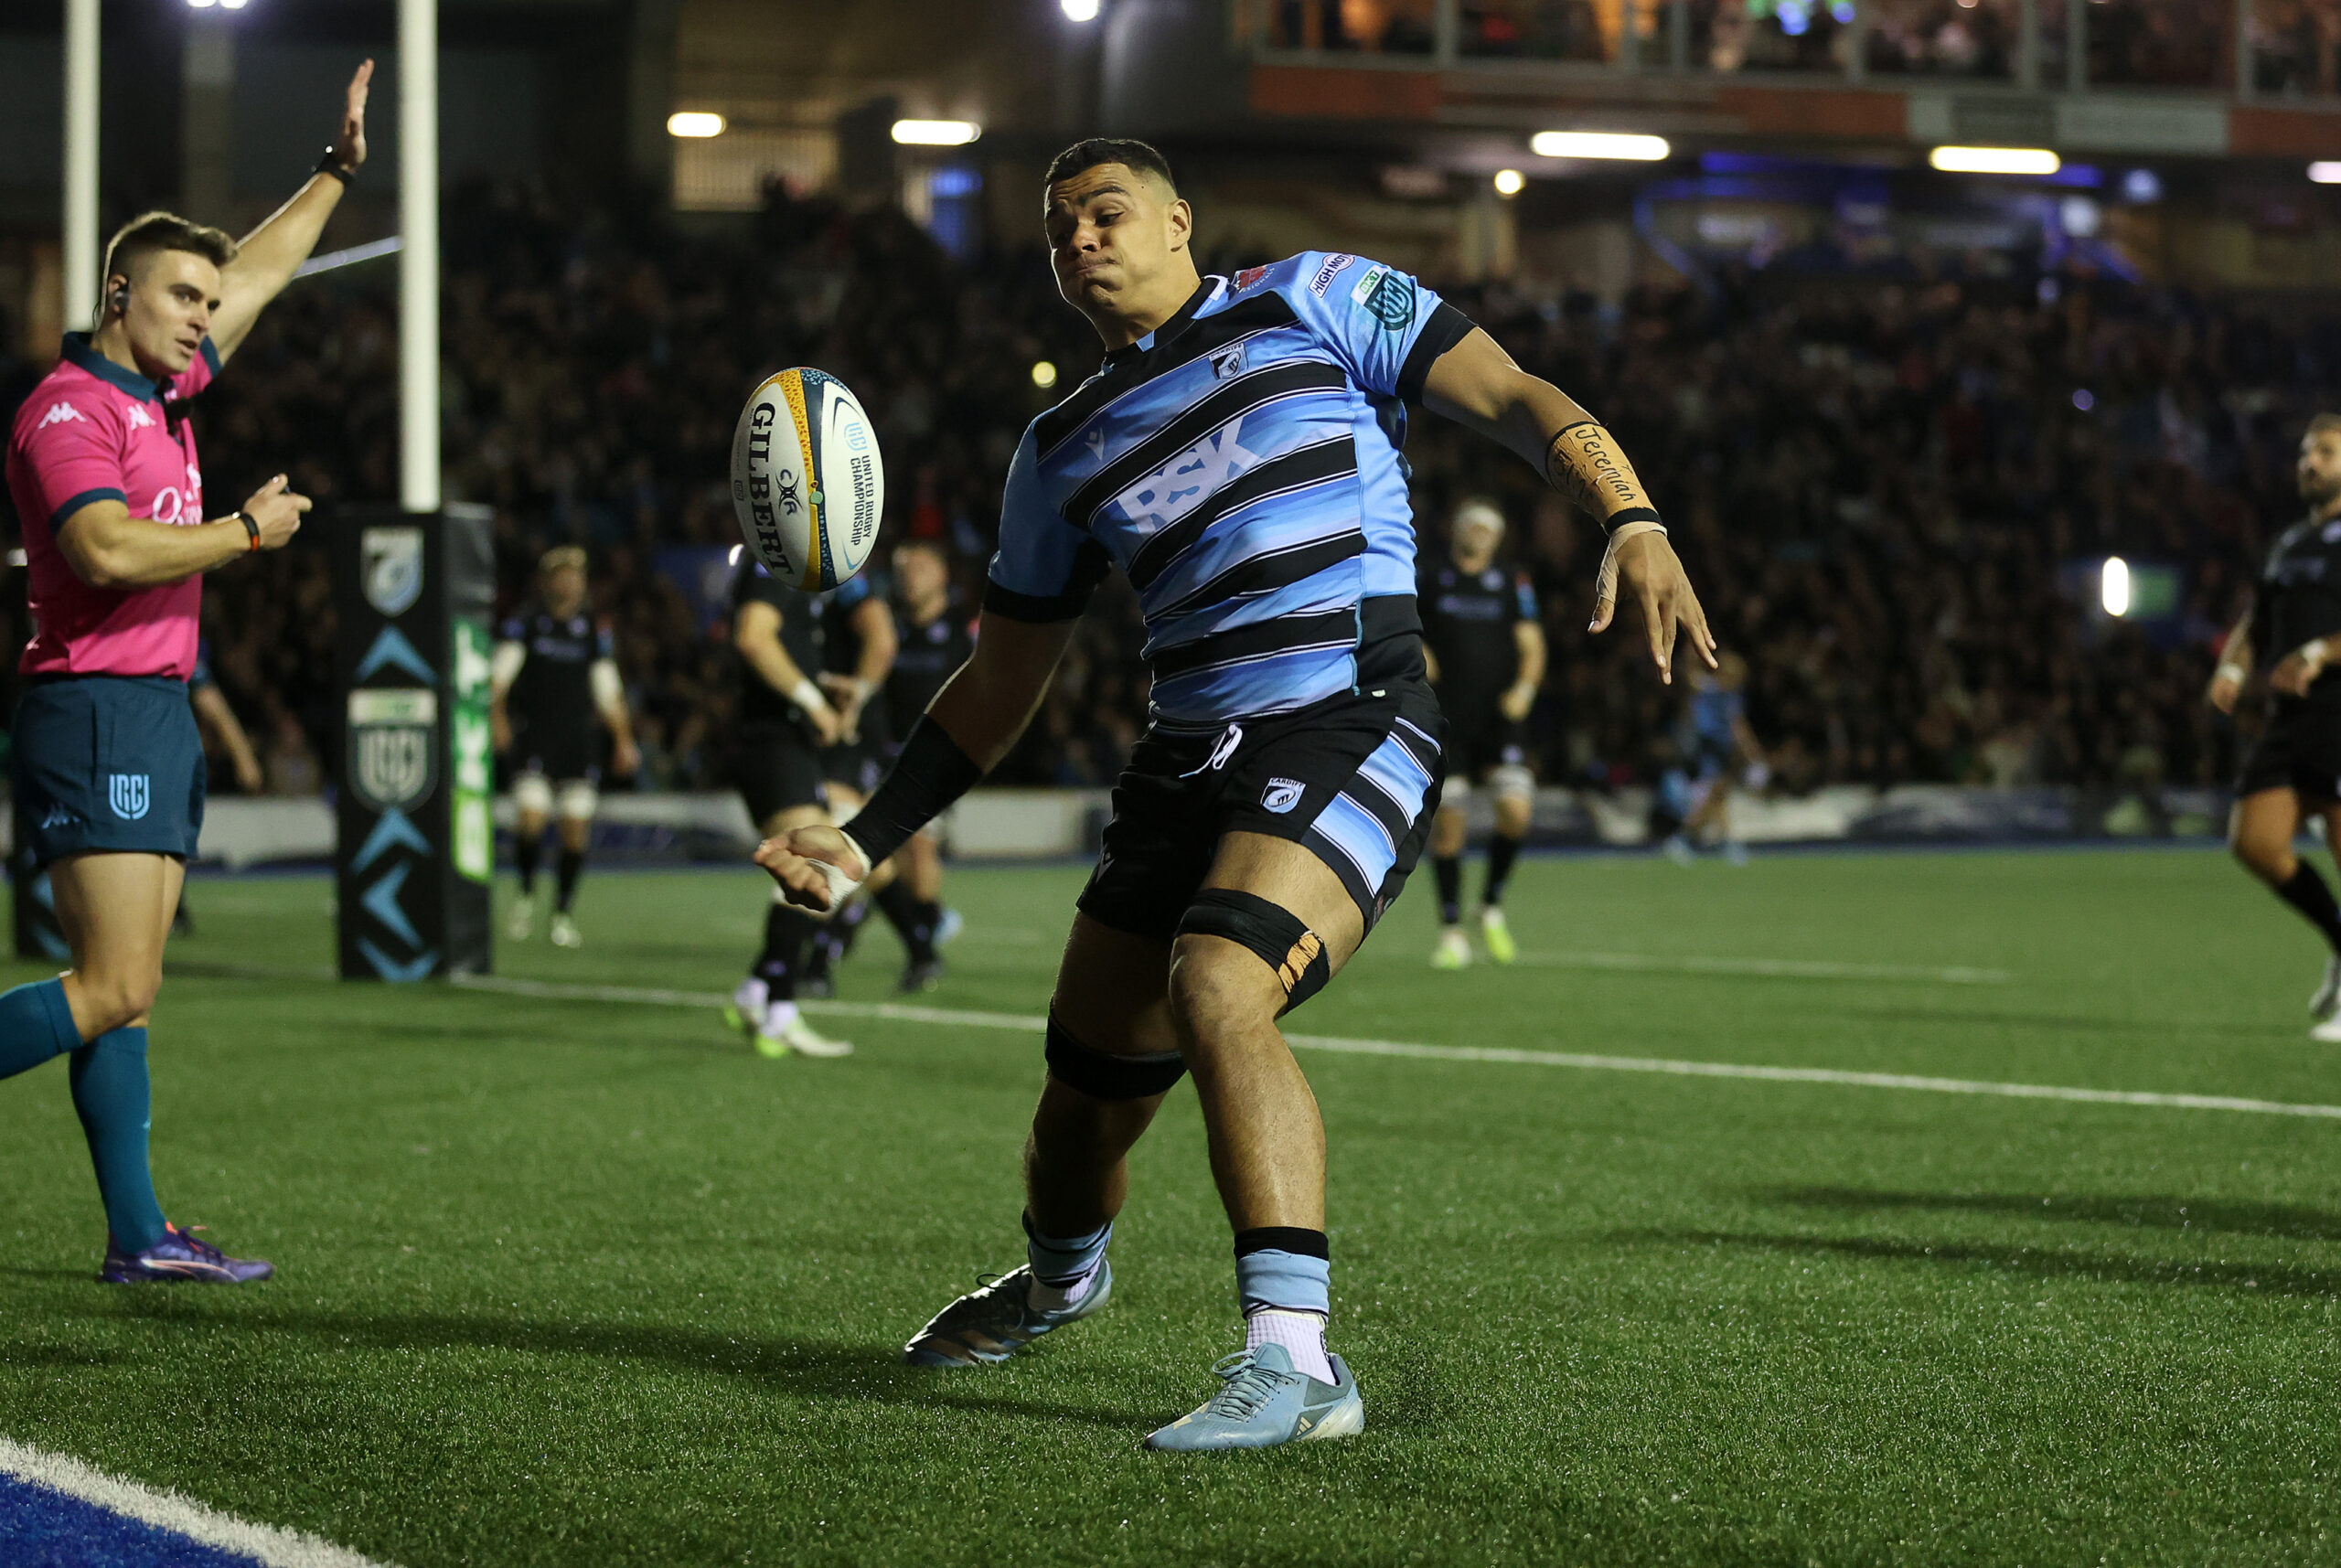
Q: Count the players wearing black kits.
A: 6